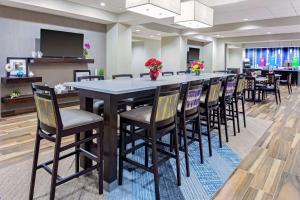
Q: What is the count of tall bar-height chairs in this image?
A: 12